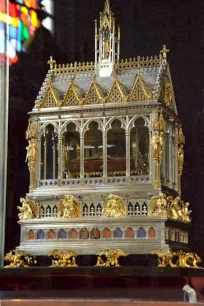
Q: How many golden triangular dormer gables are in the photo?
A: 5